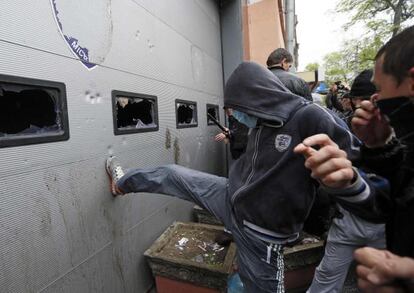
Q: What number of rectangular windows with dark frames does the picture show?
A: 4